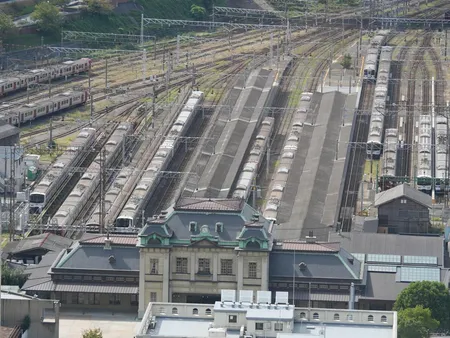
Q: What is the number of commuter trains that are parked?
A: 13